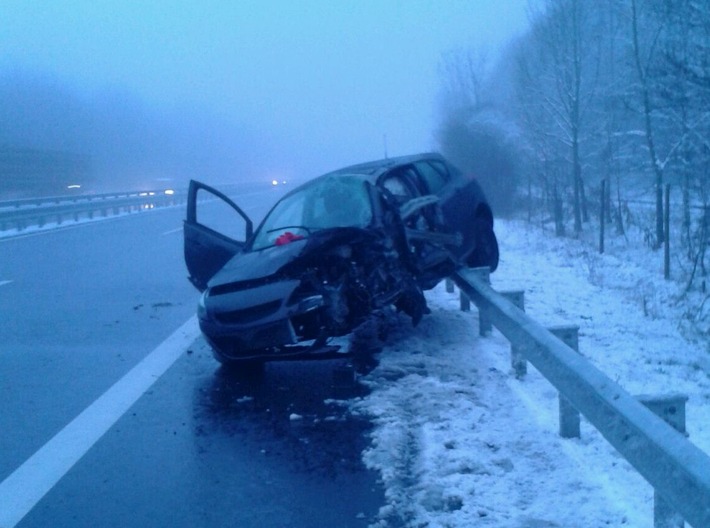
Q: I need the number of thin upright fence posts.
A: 2